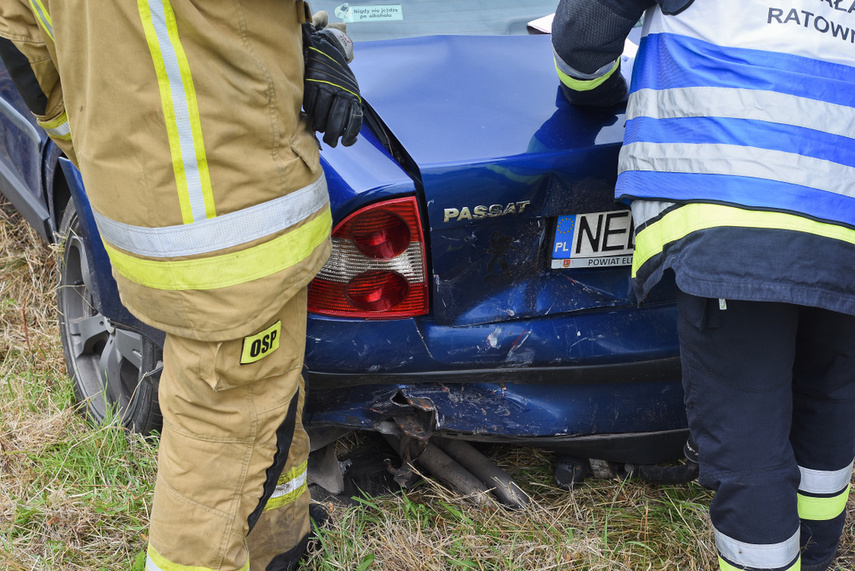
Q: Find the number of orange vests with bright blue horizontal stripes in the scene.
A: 0